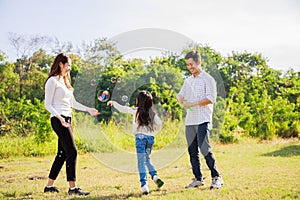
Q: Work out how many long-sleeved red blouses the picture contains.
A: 0